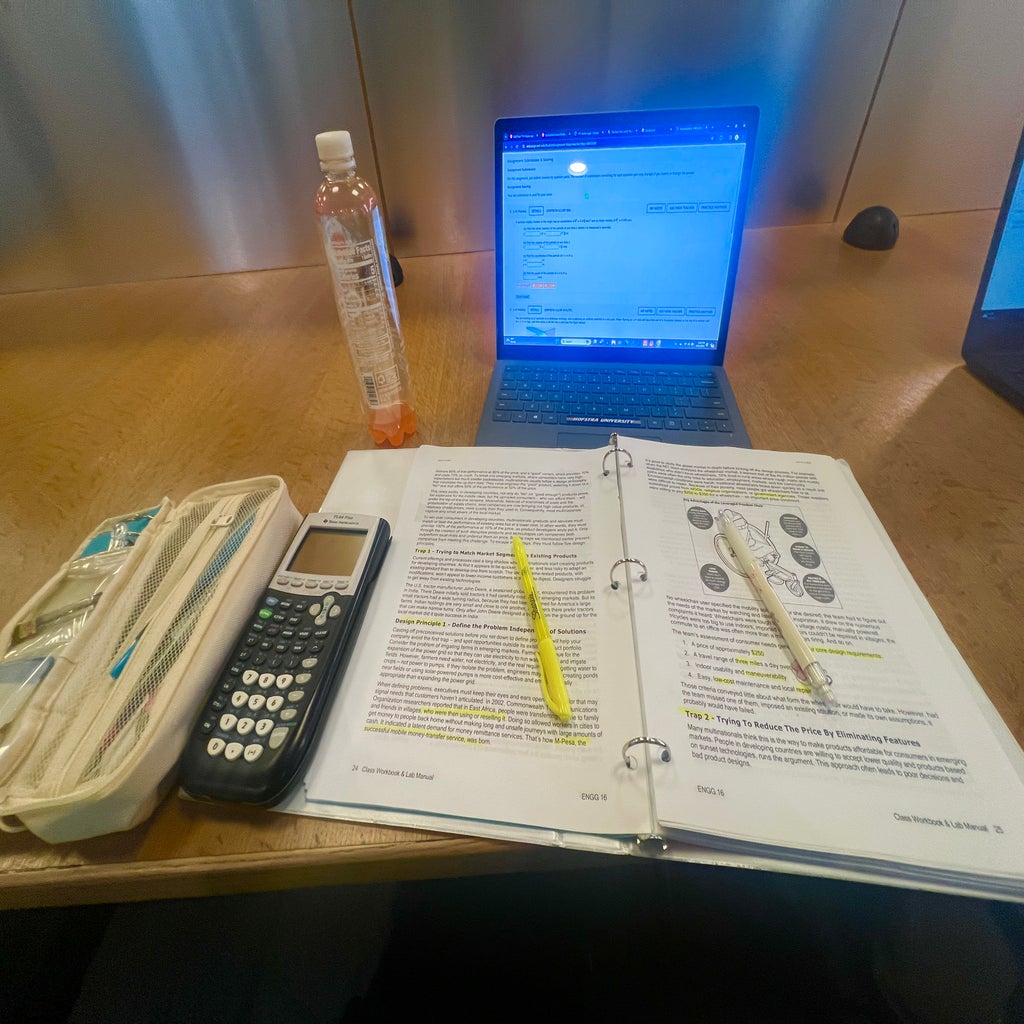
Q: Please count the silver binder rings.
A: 3